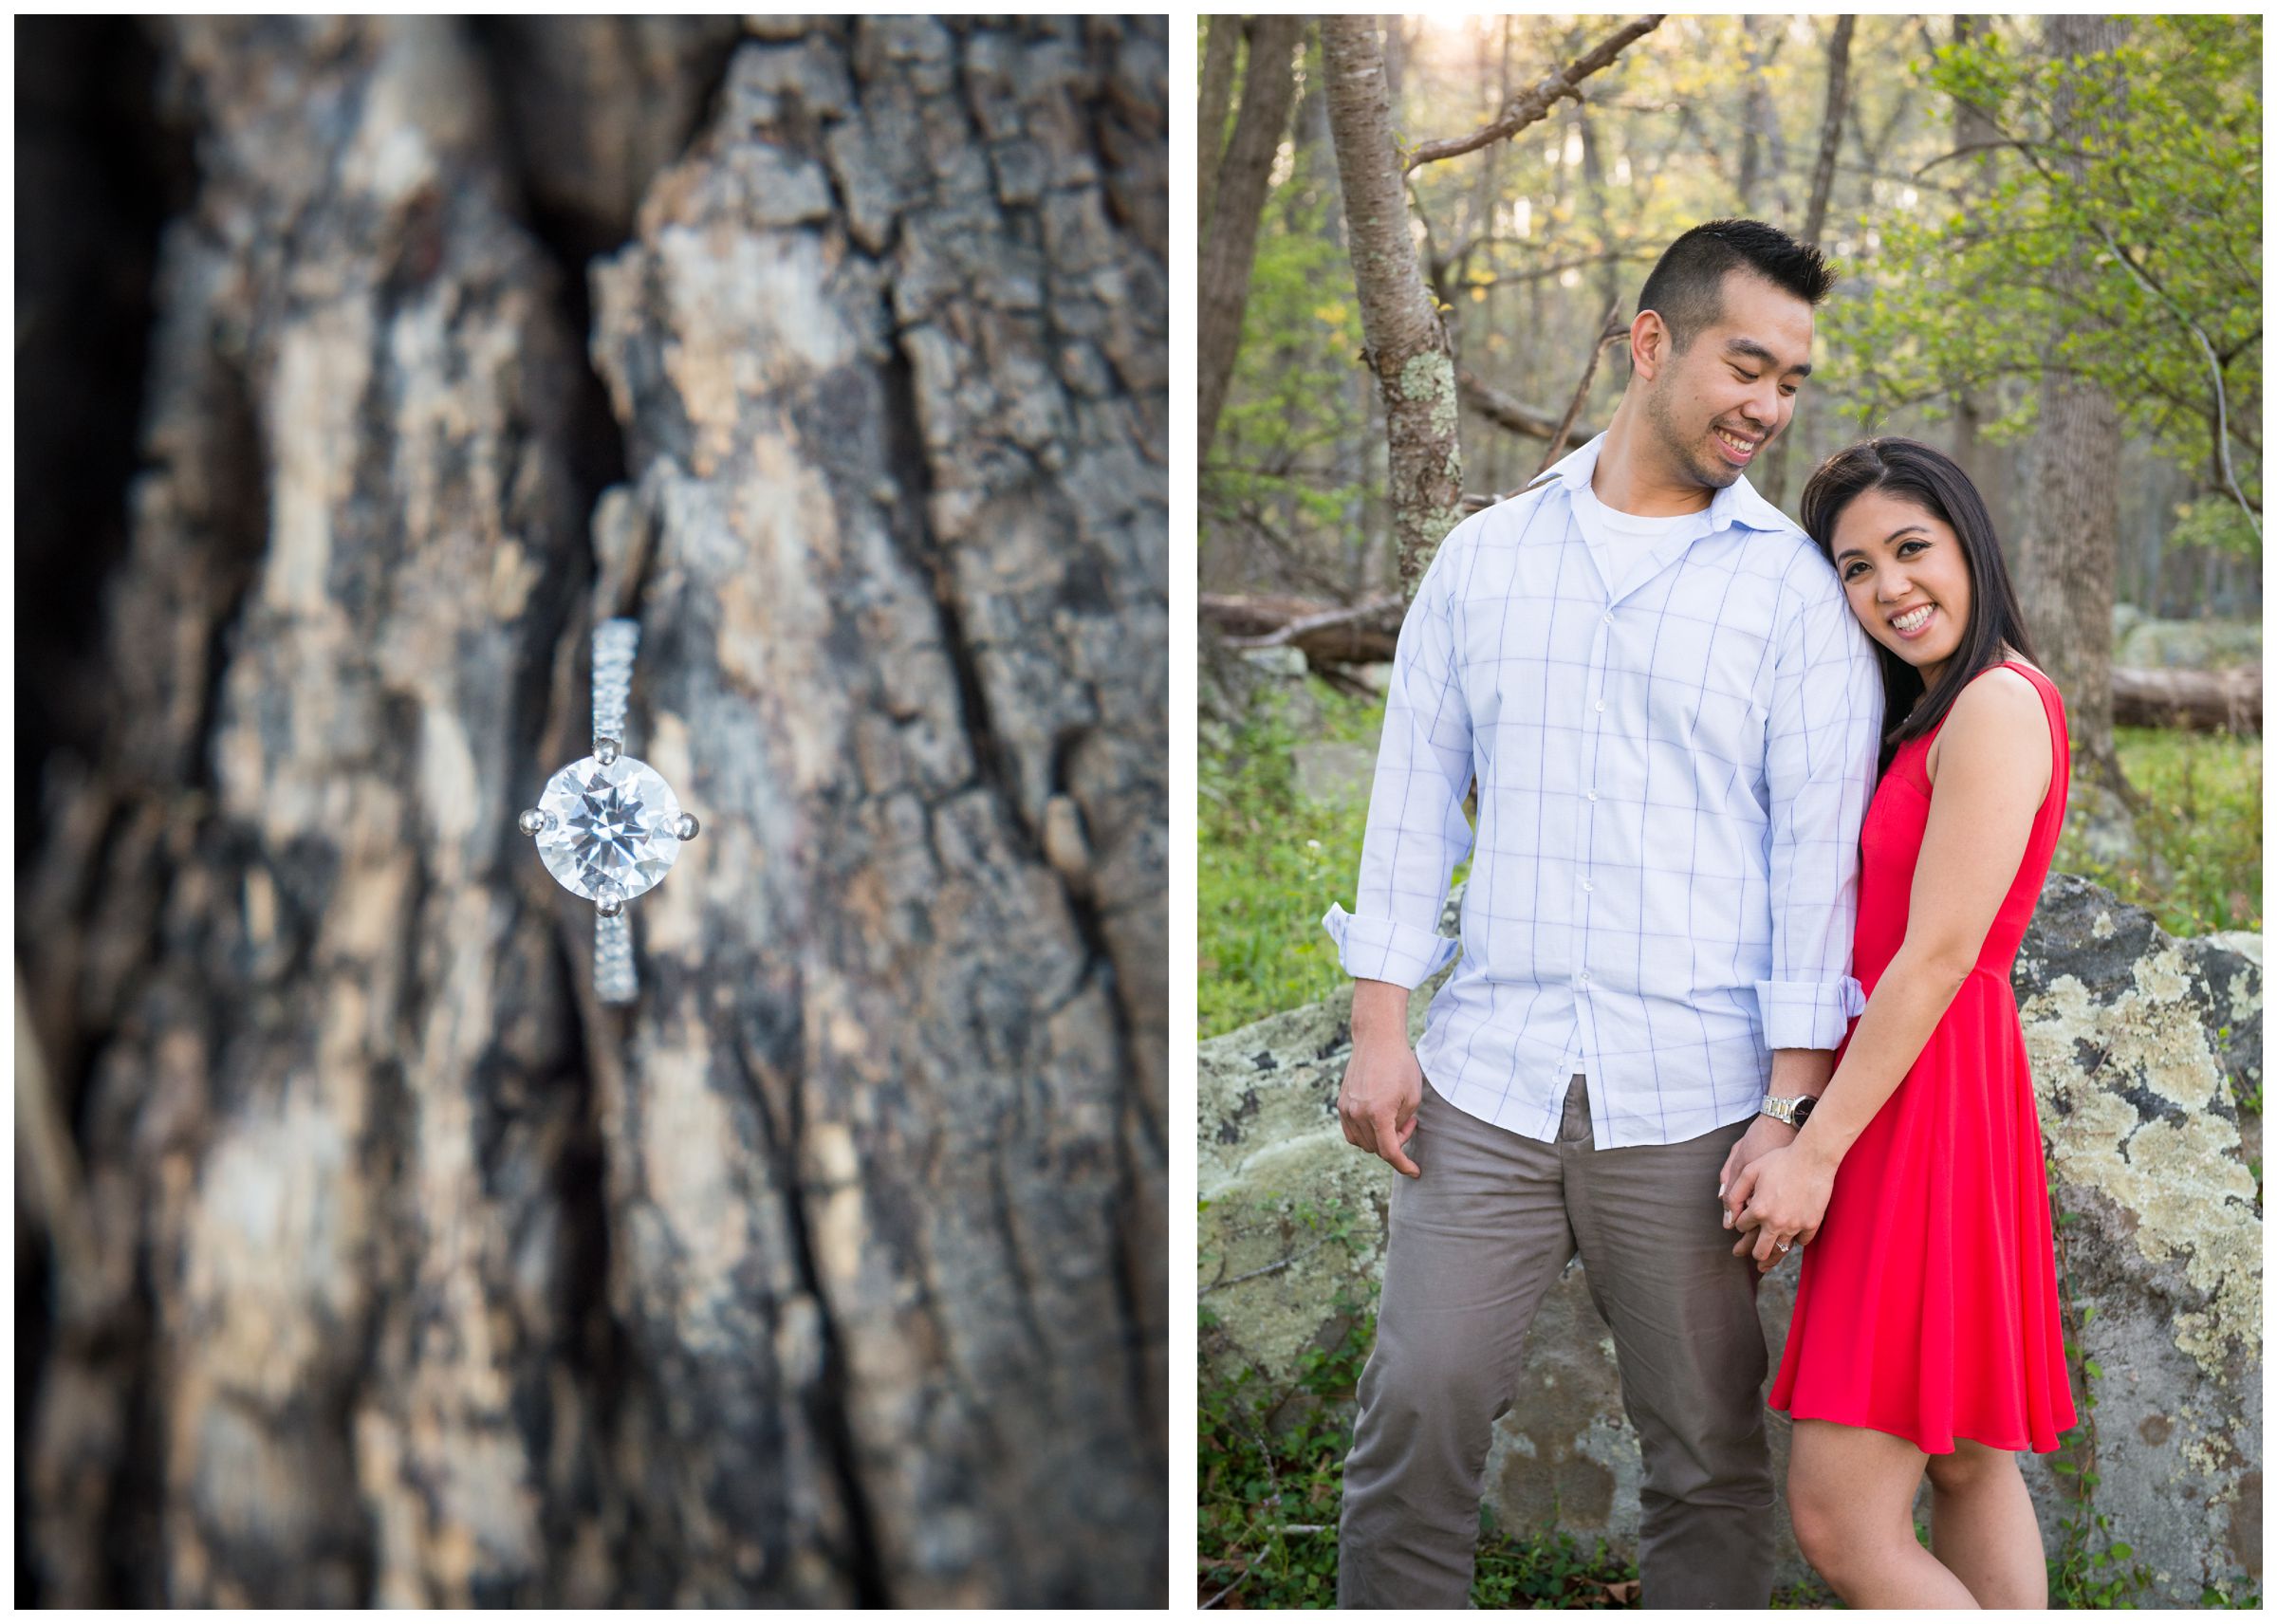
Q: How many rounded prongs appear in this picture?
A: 4